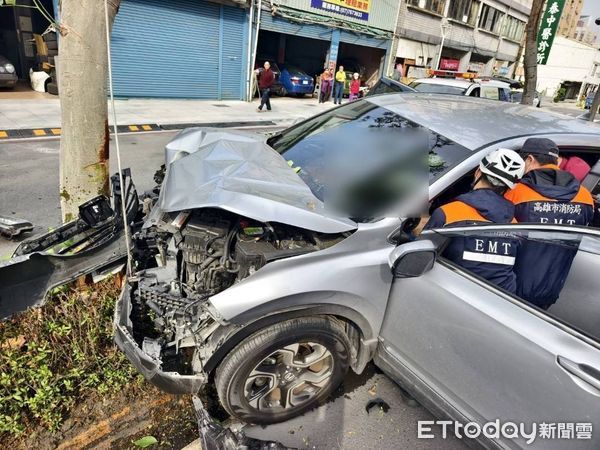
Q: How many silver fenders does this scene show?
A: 1